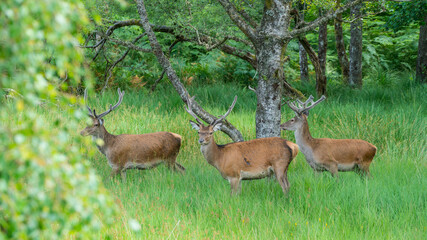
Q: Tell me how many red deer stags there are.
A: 3